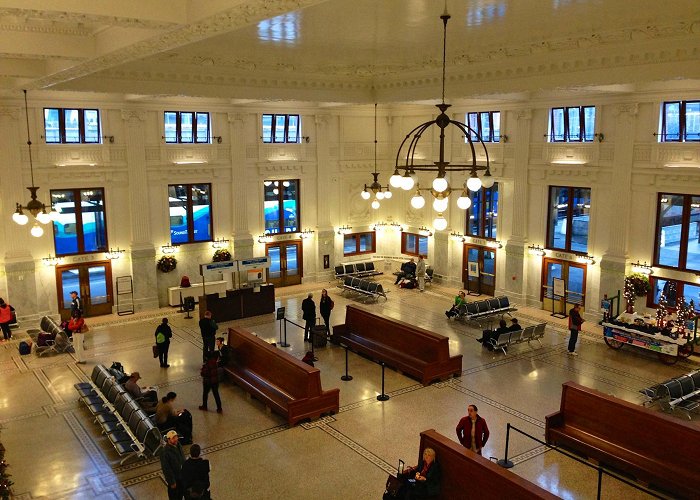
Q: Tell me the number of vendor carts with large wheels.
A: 1